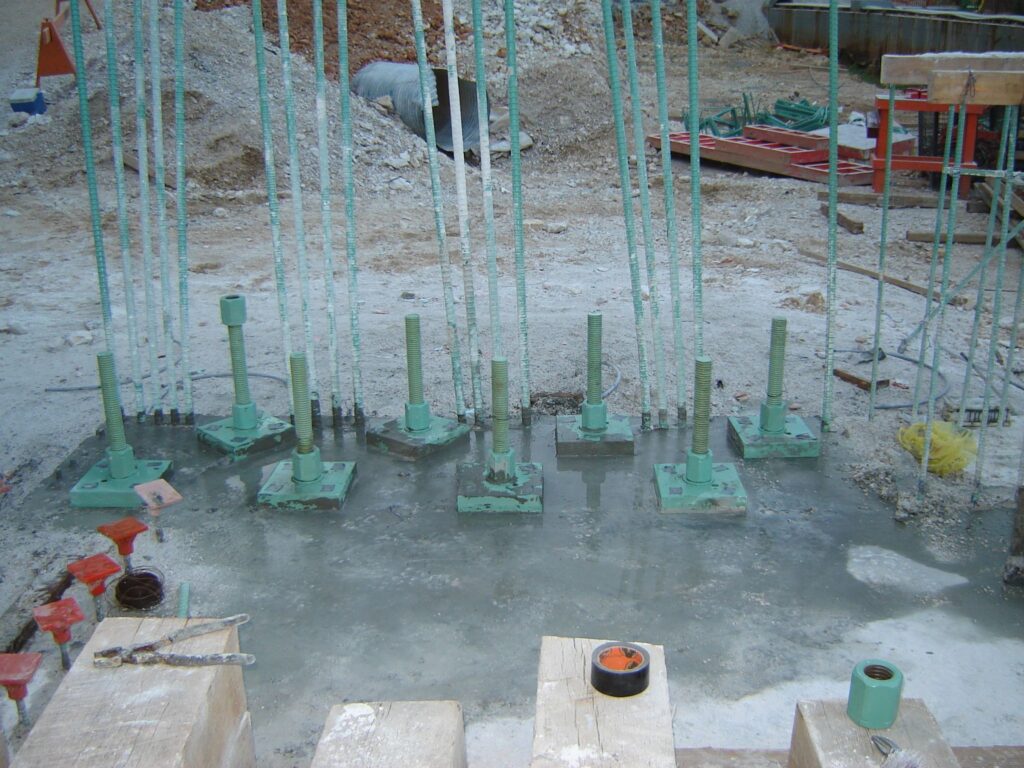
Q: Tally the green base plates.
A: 8